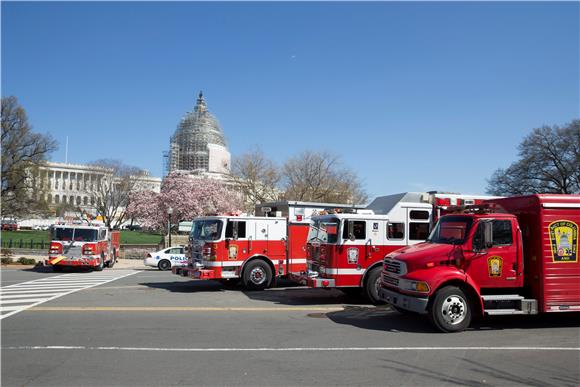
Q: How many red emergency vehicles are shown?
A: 4